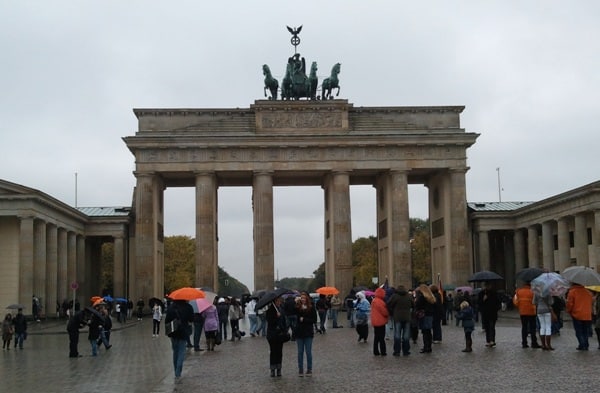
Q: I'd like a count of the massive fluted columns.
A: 6